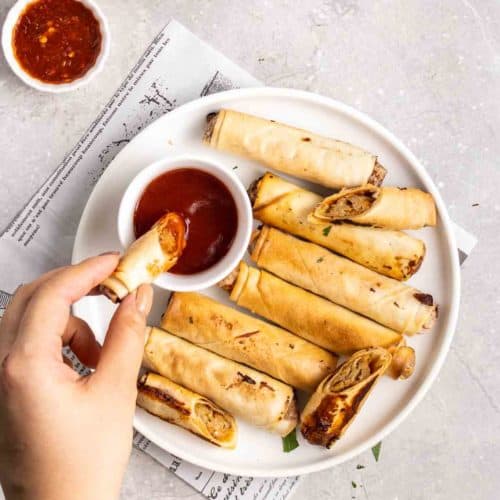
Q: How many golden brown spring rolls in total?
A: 10